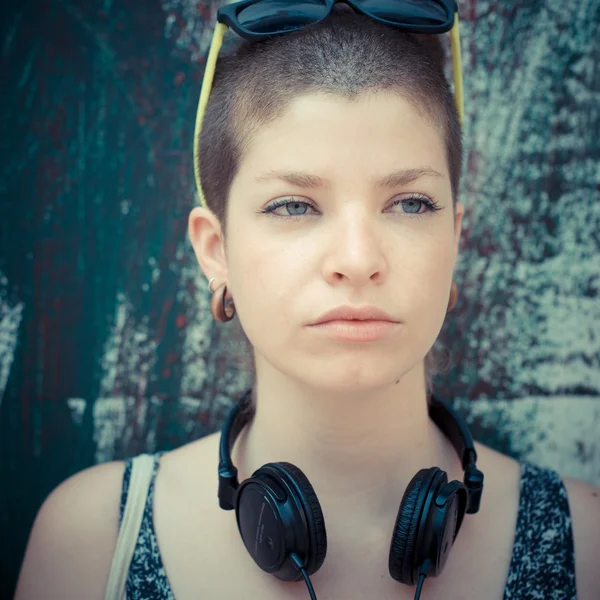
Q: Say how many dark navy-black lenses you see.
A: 2